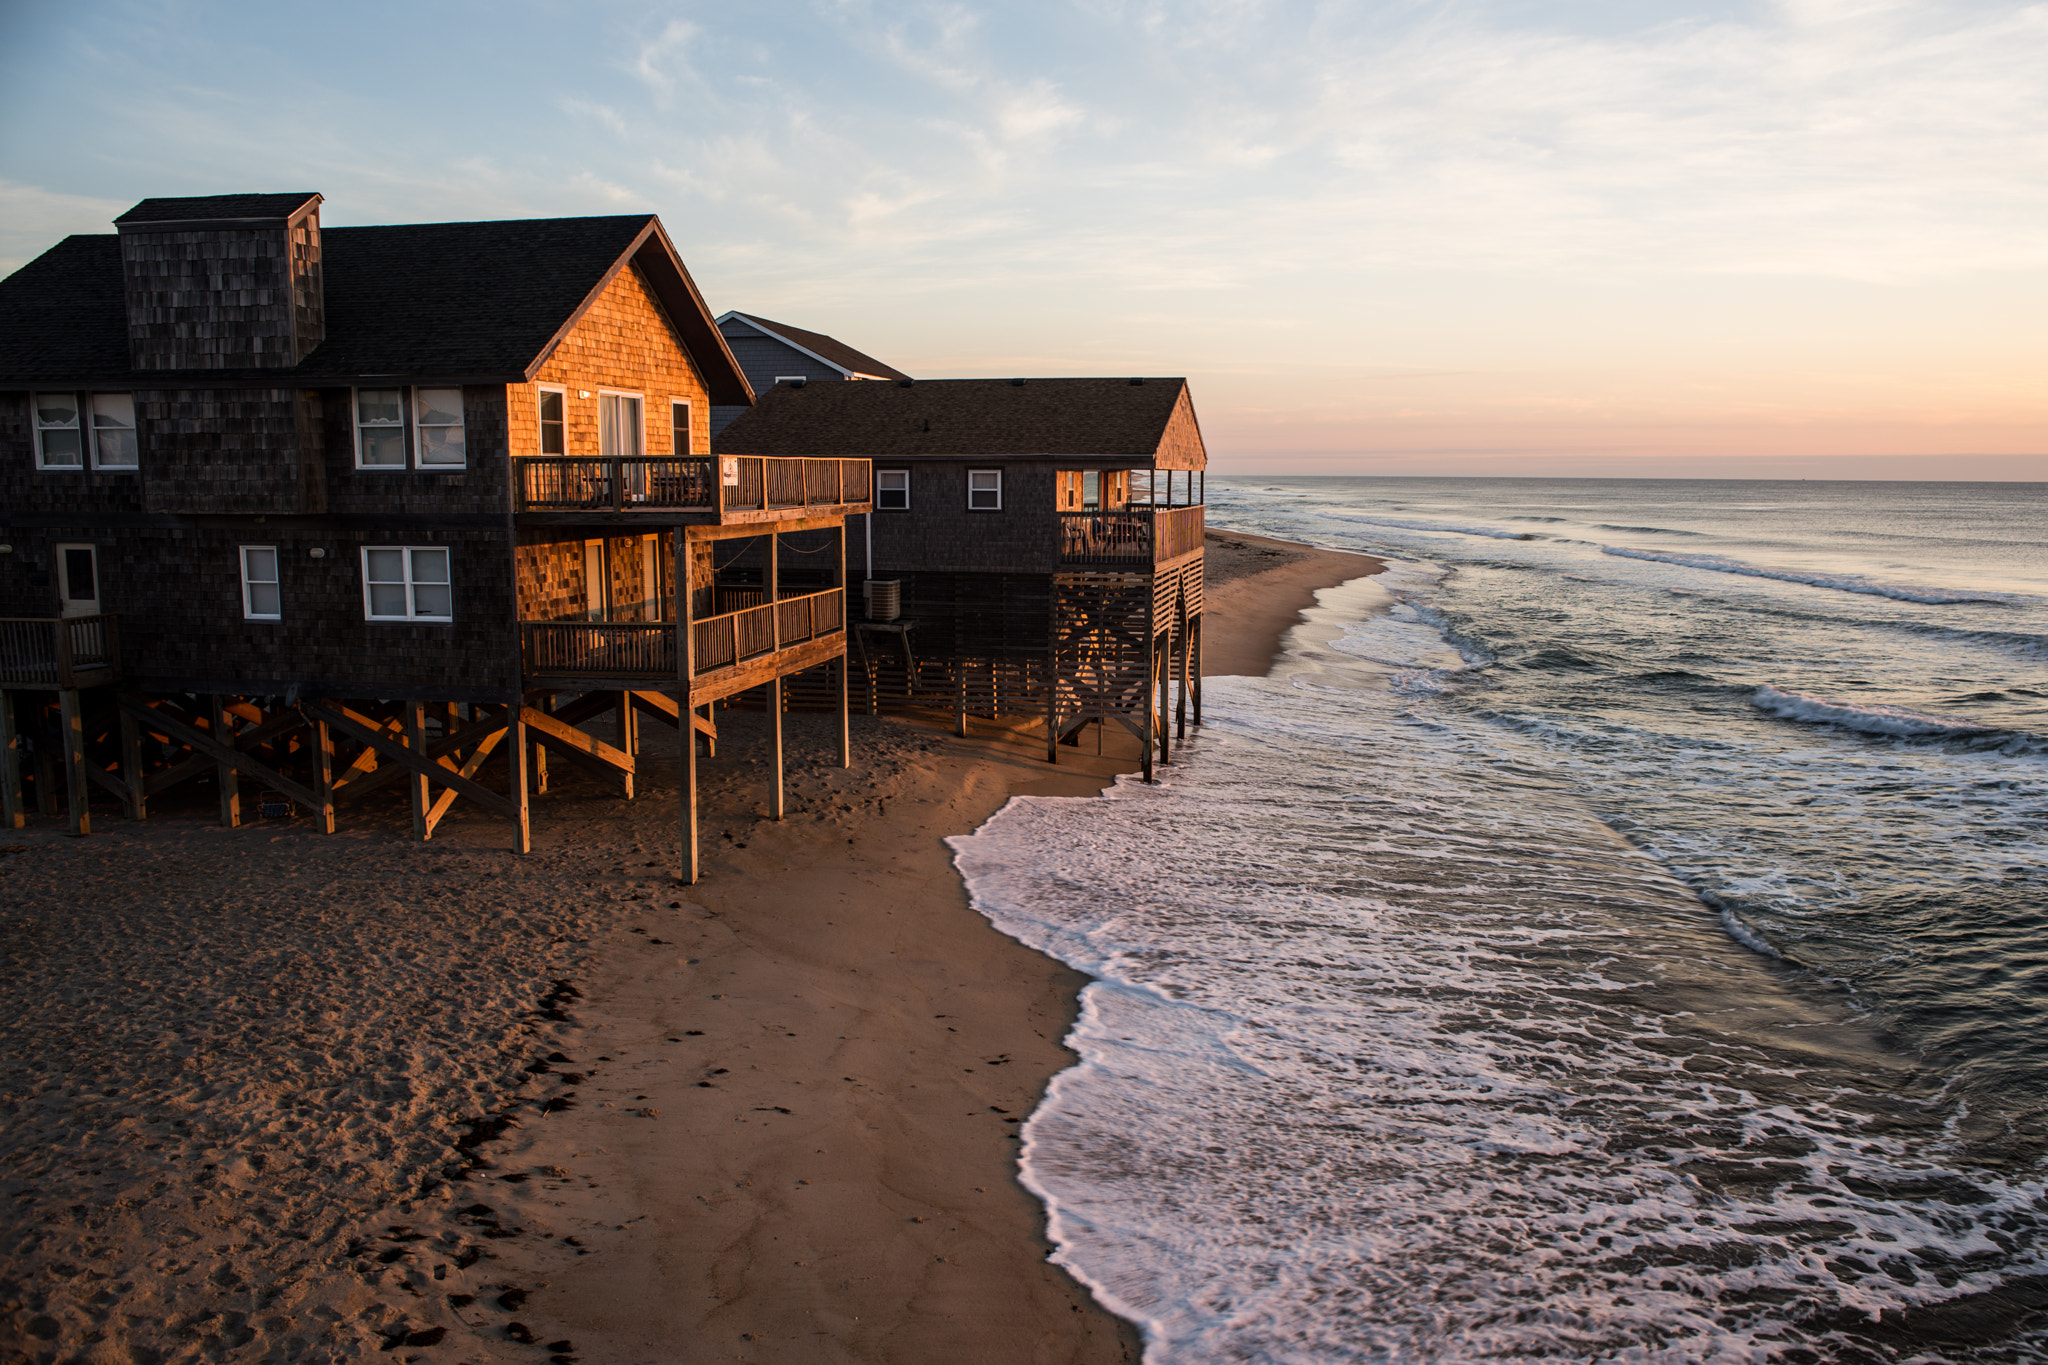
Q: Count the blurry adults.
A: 0